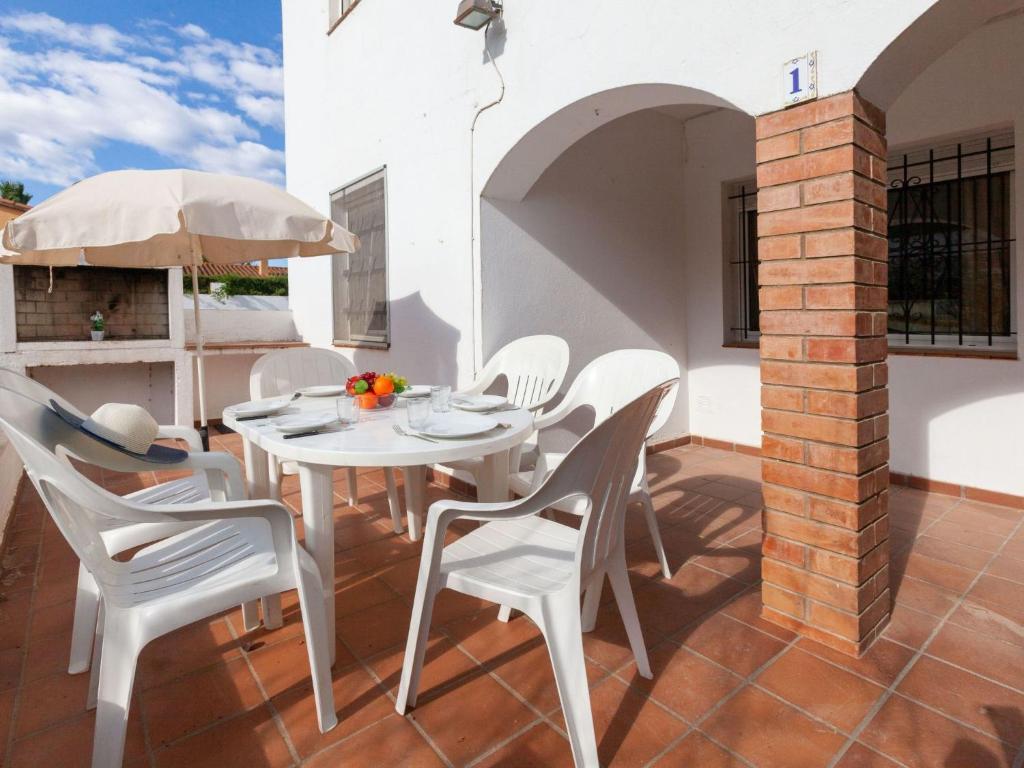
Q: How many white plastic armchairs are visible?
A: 6